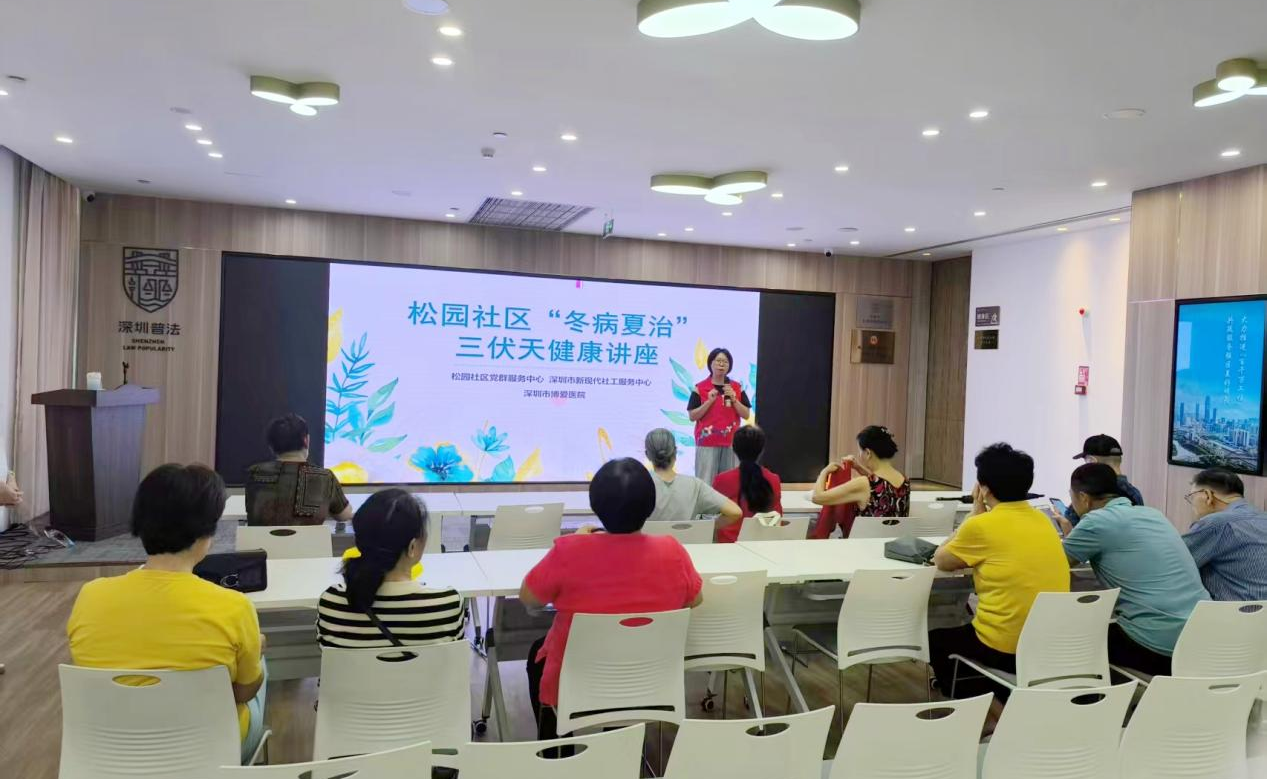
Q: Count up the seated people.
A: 11